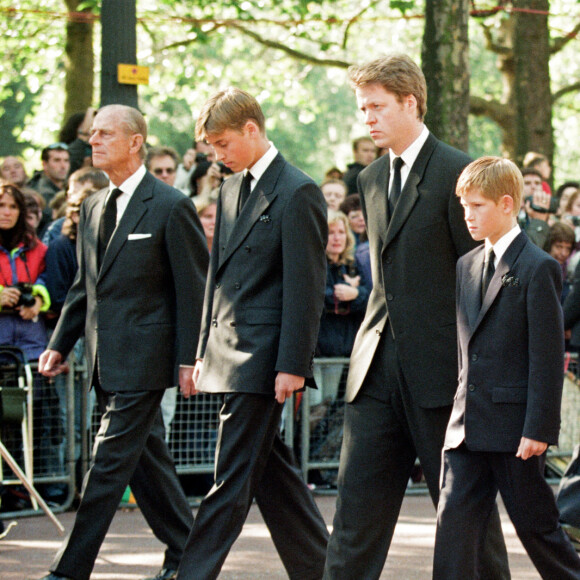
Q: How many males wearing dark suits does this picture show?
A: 4